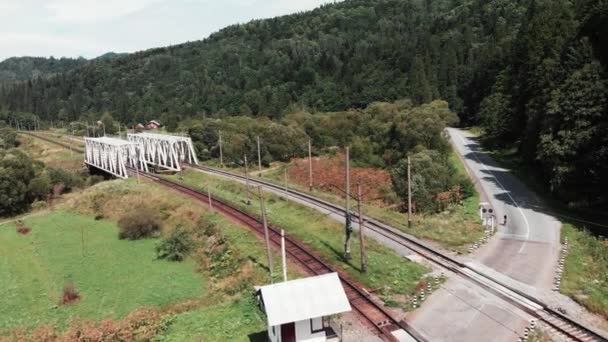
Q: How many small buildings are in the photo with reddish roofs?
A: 2